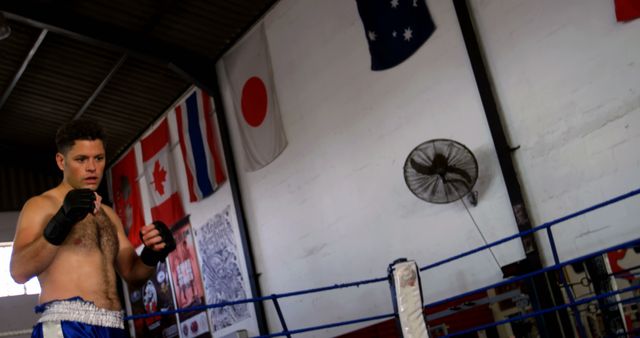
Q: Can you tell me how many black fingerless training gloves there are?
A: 2